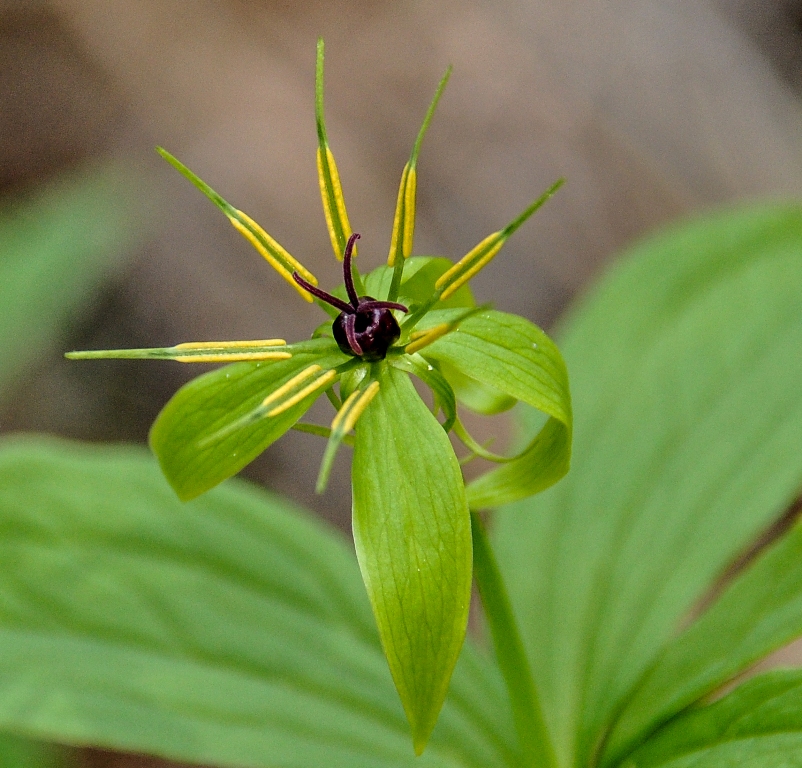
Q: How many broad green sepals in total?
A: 4